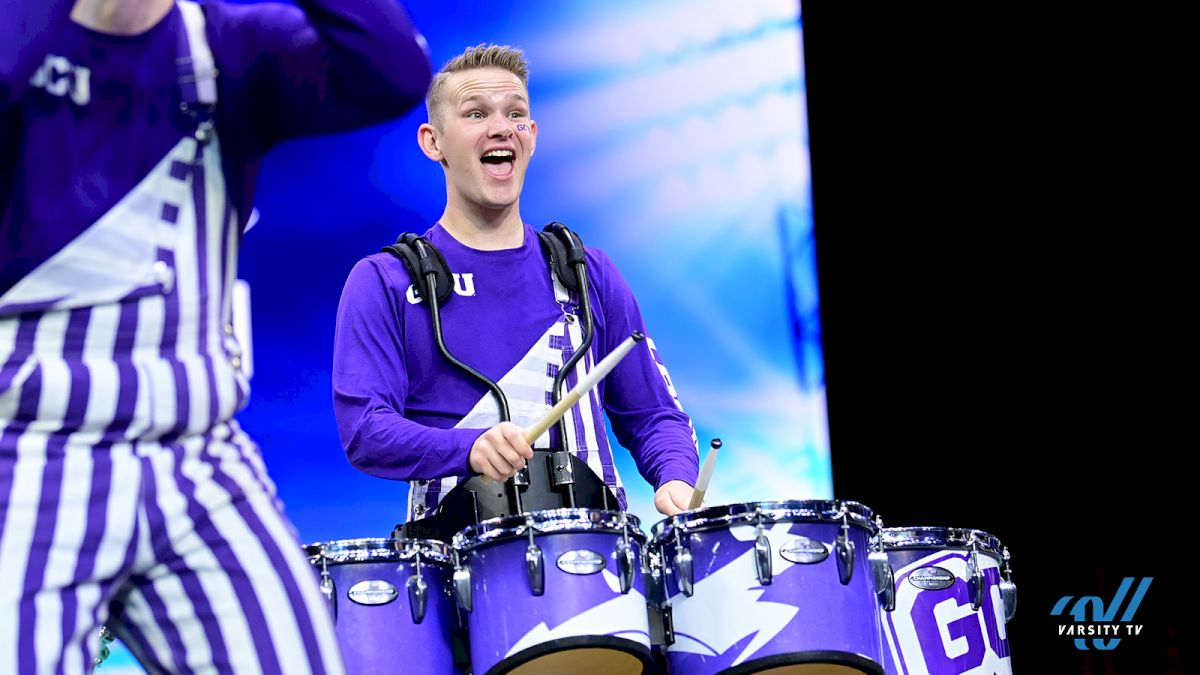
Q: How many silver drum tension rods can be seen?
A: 11